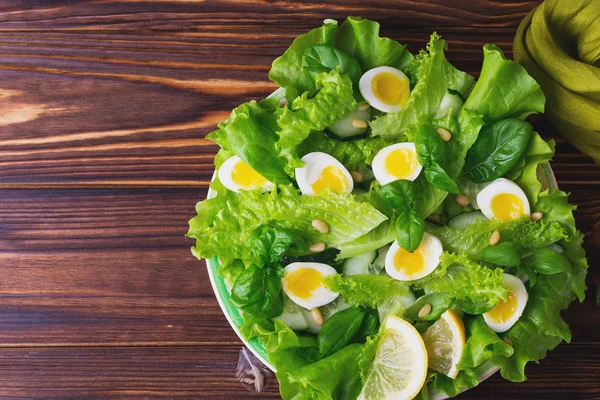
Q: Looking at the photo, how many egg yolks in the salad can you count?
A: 8